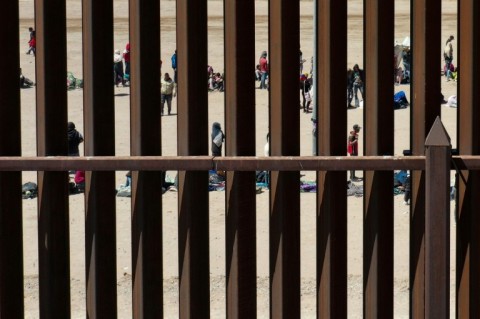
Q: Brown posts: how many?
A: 12